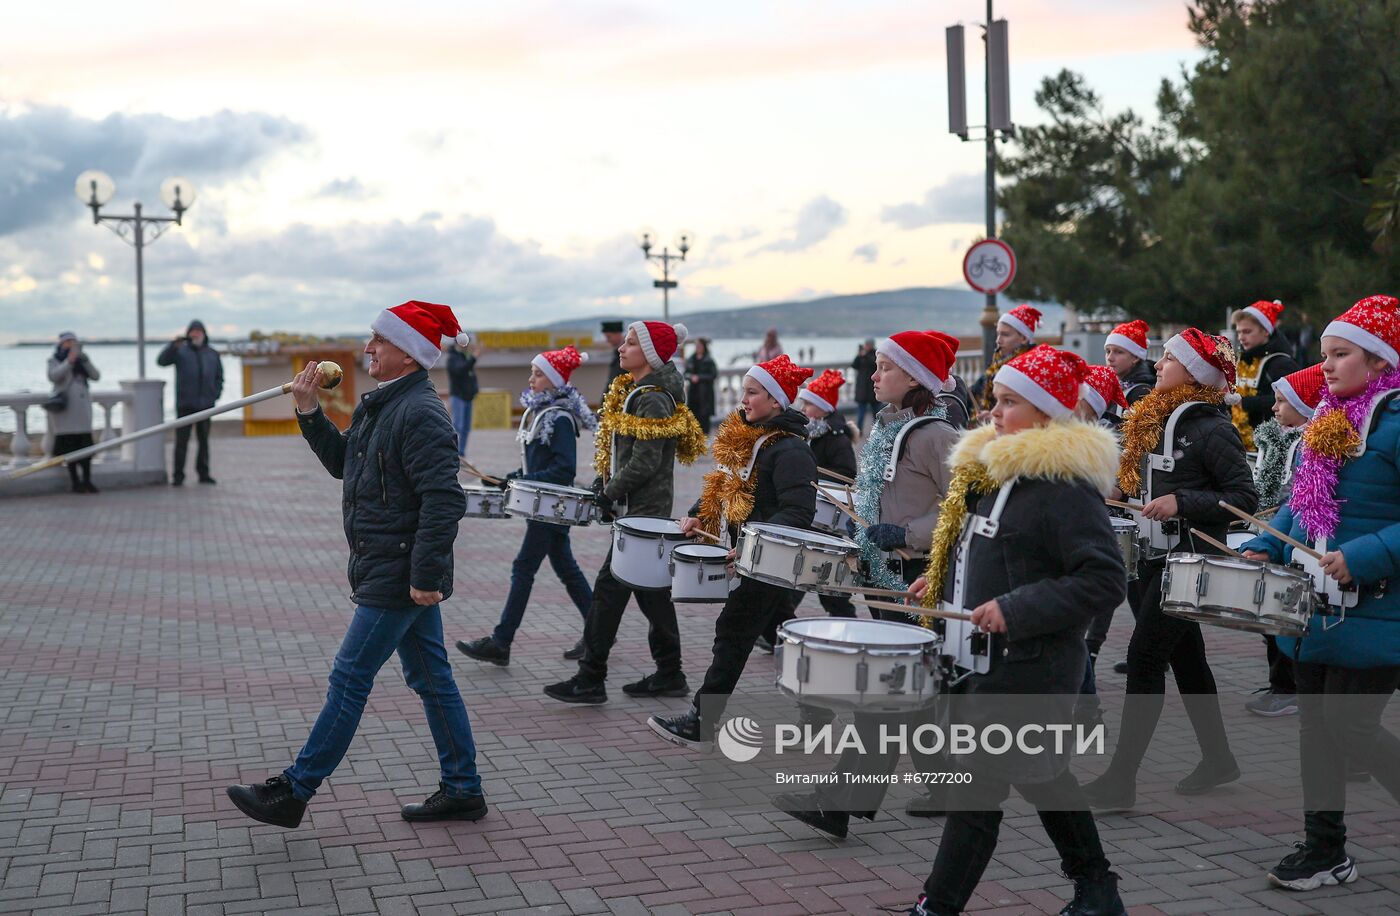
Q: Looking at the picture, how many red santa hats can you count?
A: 15